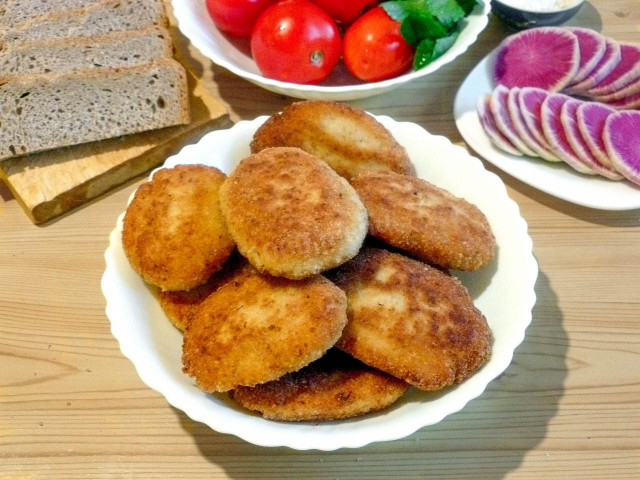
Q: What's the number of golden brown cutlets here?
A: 8